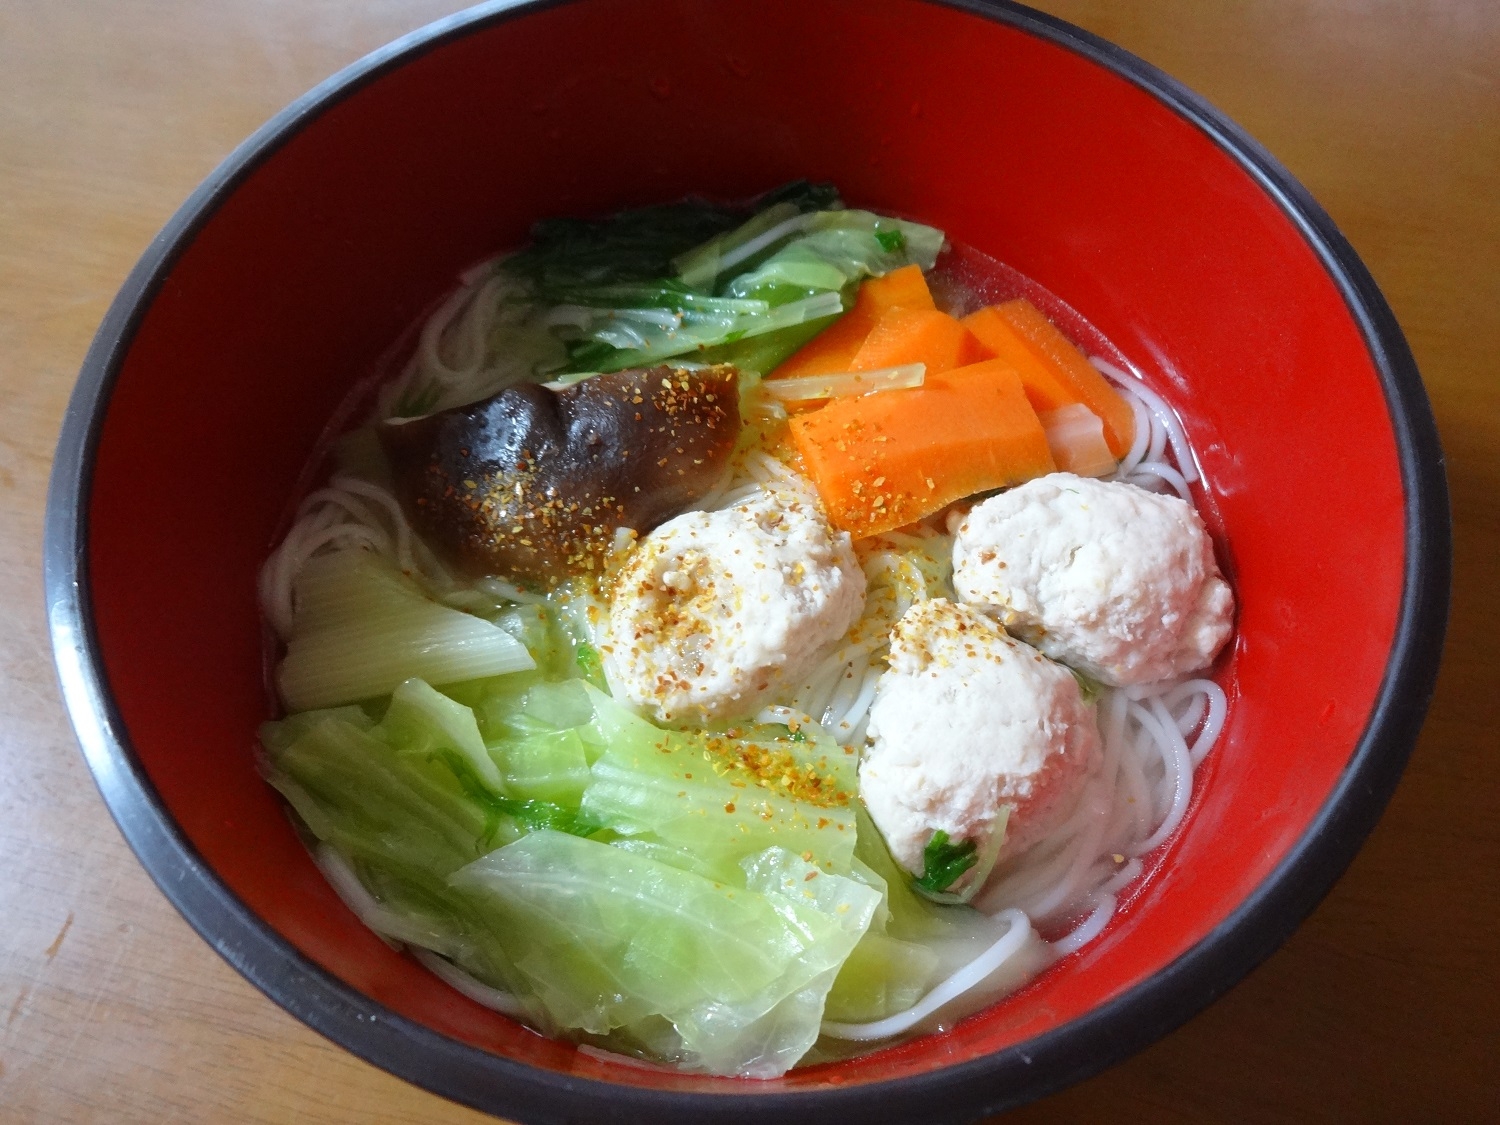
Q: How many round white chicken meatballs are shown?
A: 3